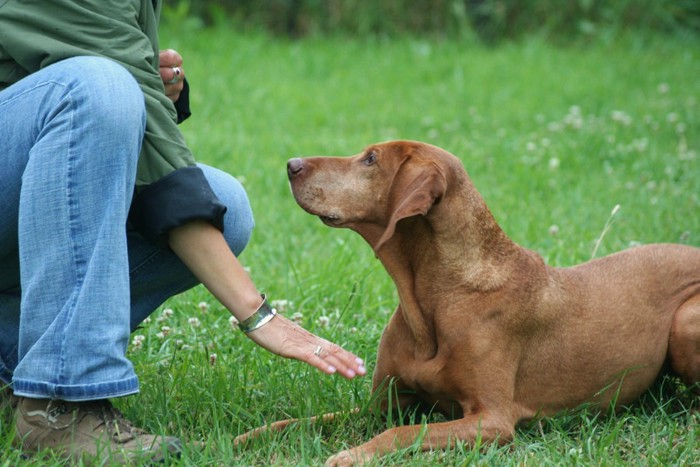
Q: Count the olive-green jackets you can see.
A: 1